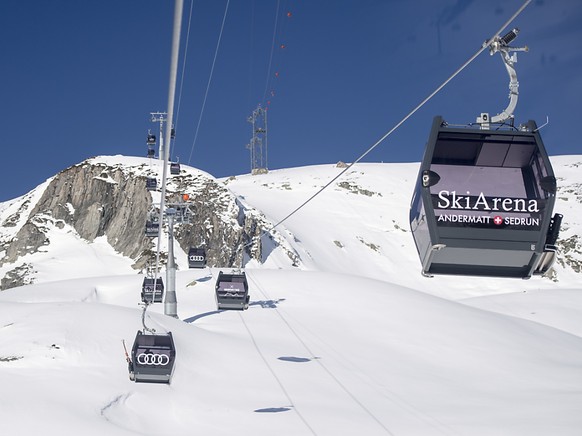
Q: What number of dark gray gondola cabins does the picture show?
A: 11